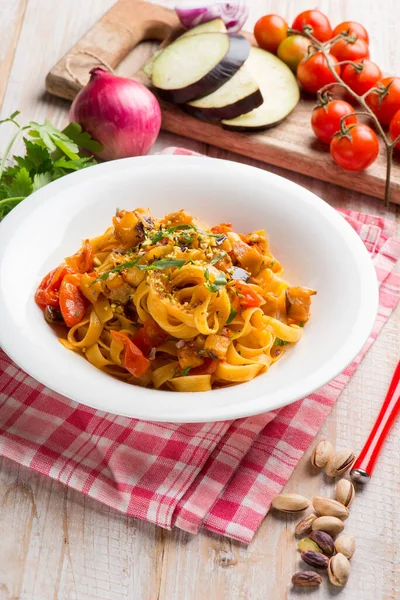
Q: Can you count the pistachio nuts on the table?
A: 13